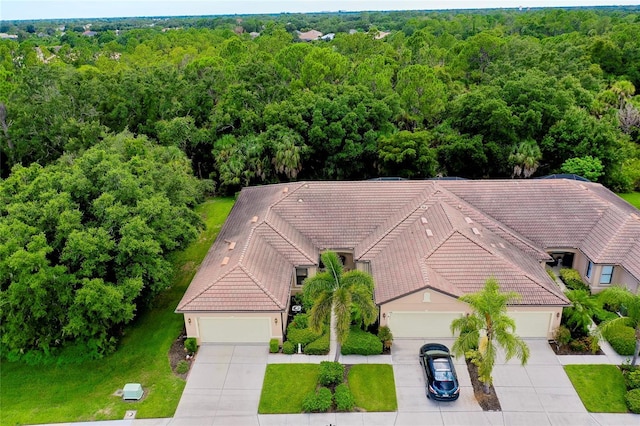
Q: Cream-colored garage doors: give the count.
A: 3